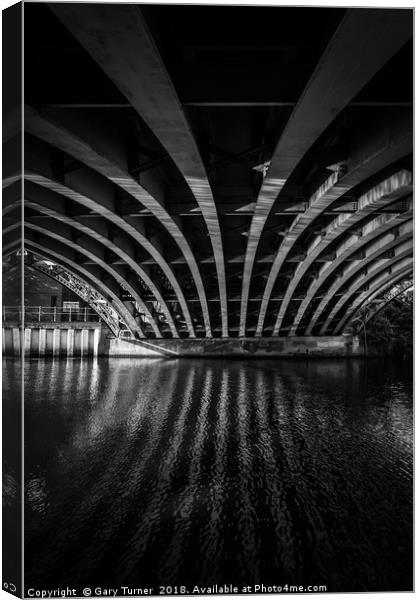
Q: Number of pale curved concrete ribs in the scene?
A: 13